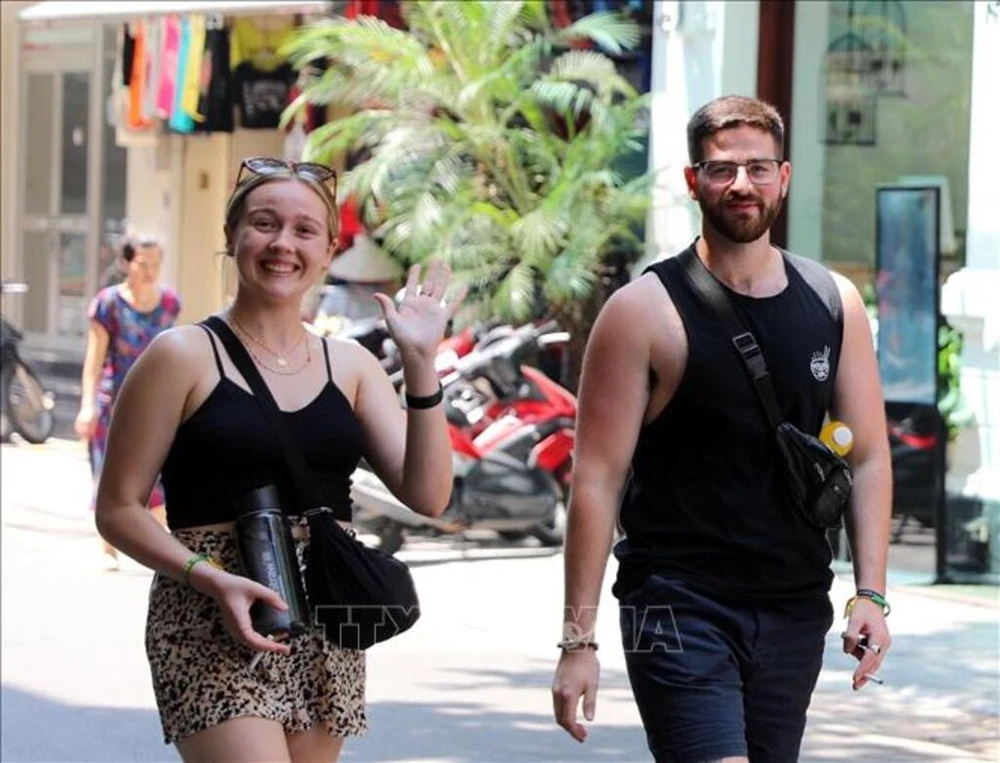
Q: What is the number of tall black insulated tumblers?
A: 1